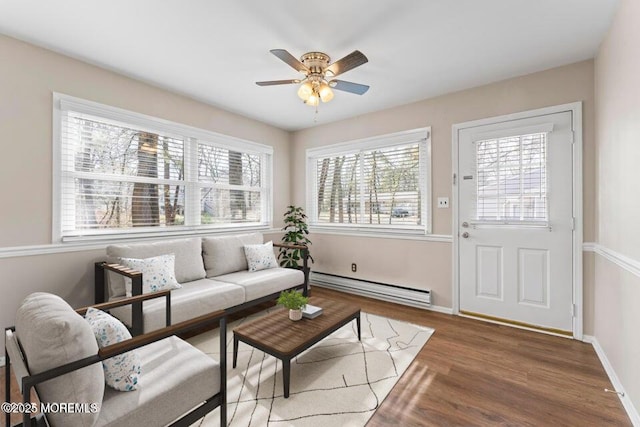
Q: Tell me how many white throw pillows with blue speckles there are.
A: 3